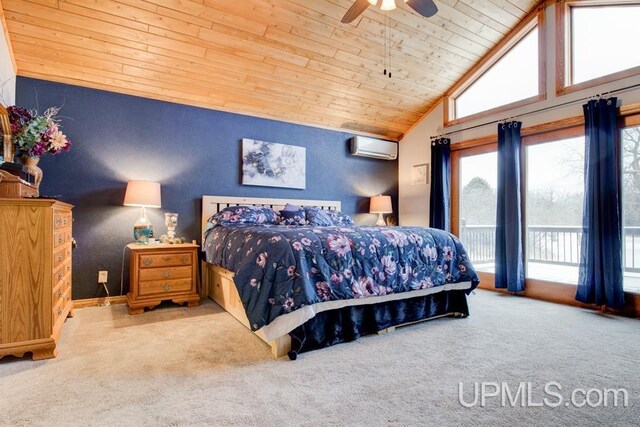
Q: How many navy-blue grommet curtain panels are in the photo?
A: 3